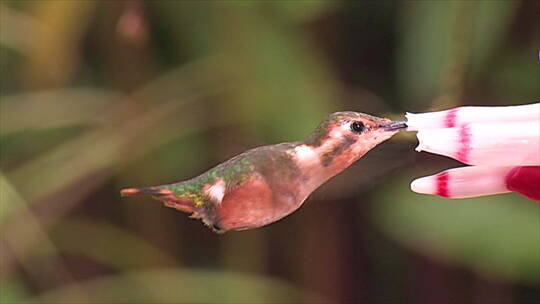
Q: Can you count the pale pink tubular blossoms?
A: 3